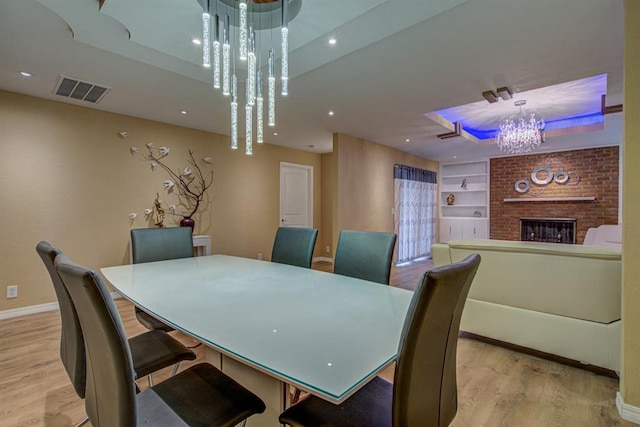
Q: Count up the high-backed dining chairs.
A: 6